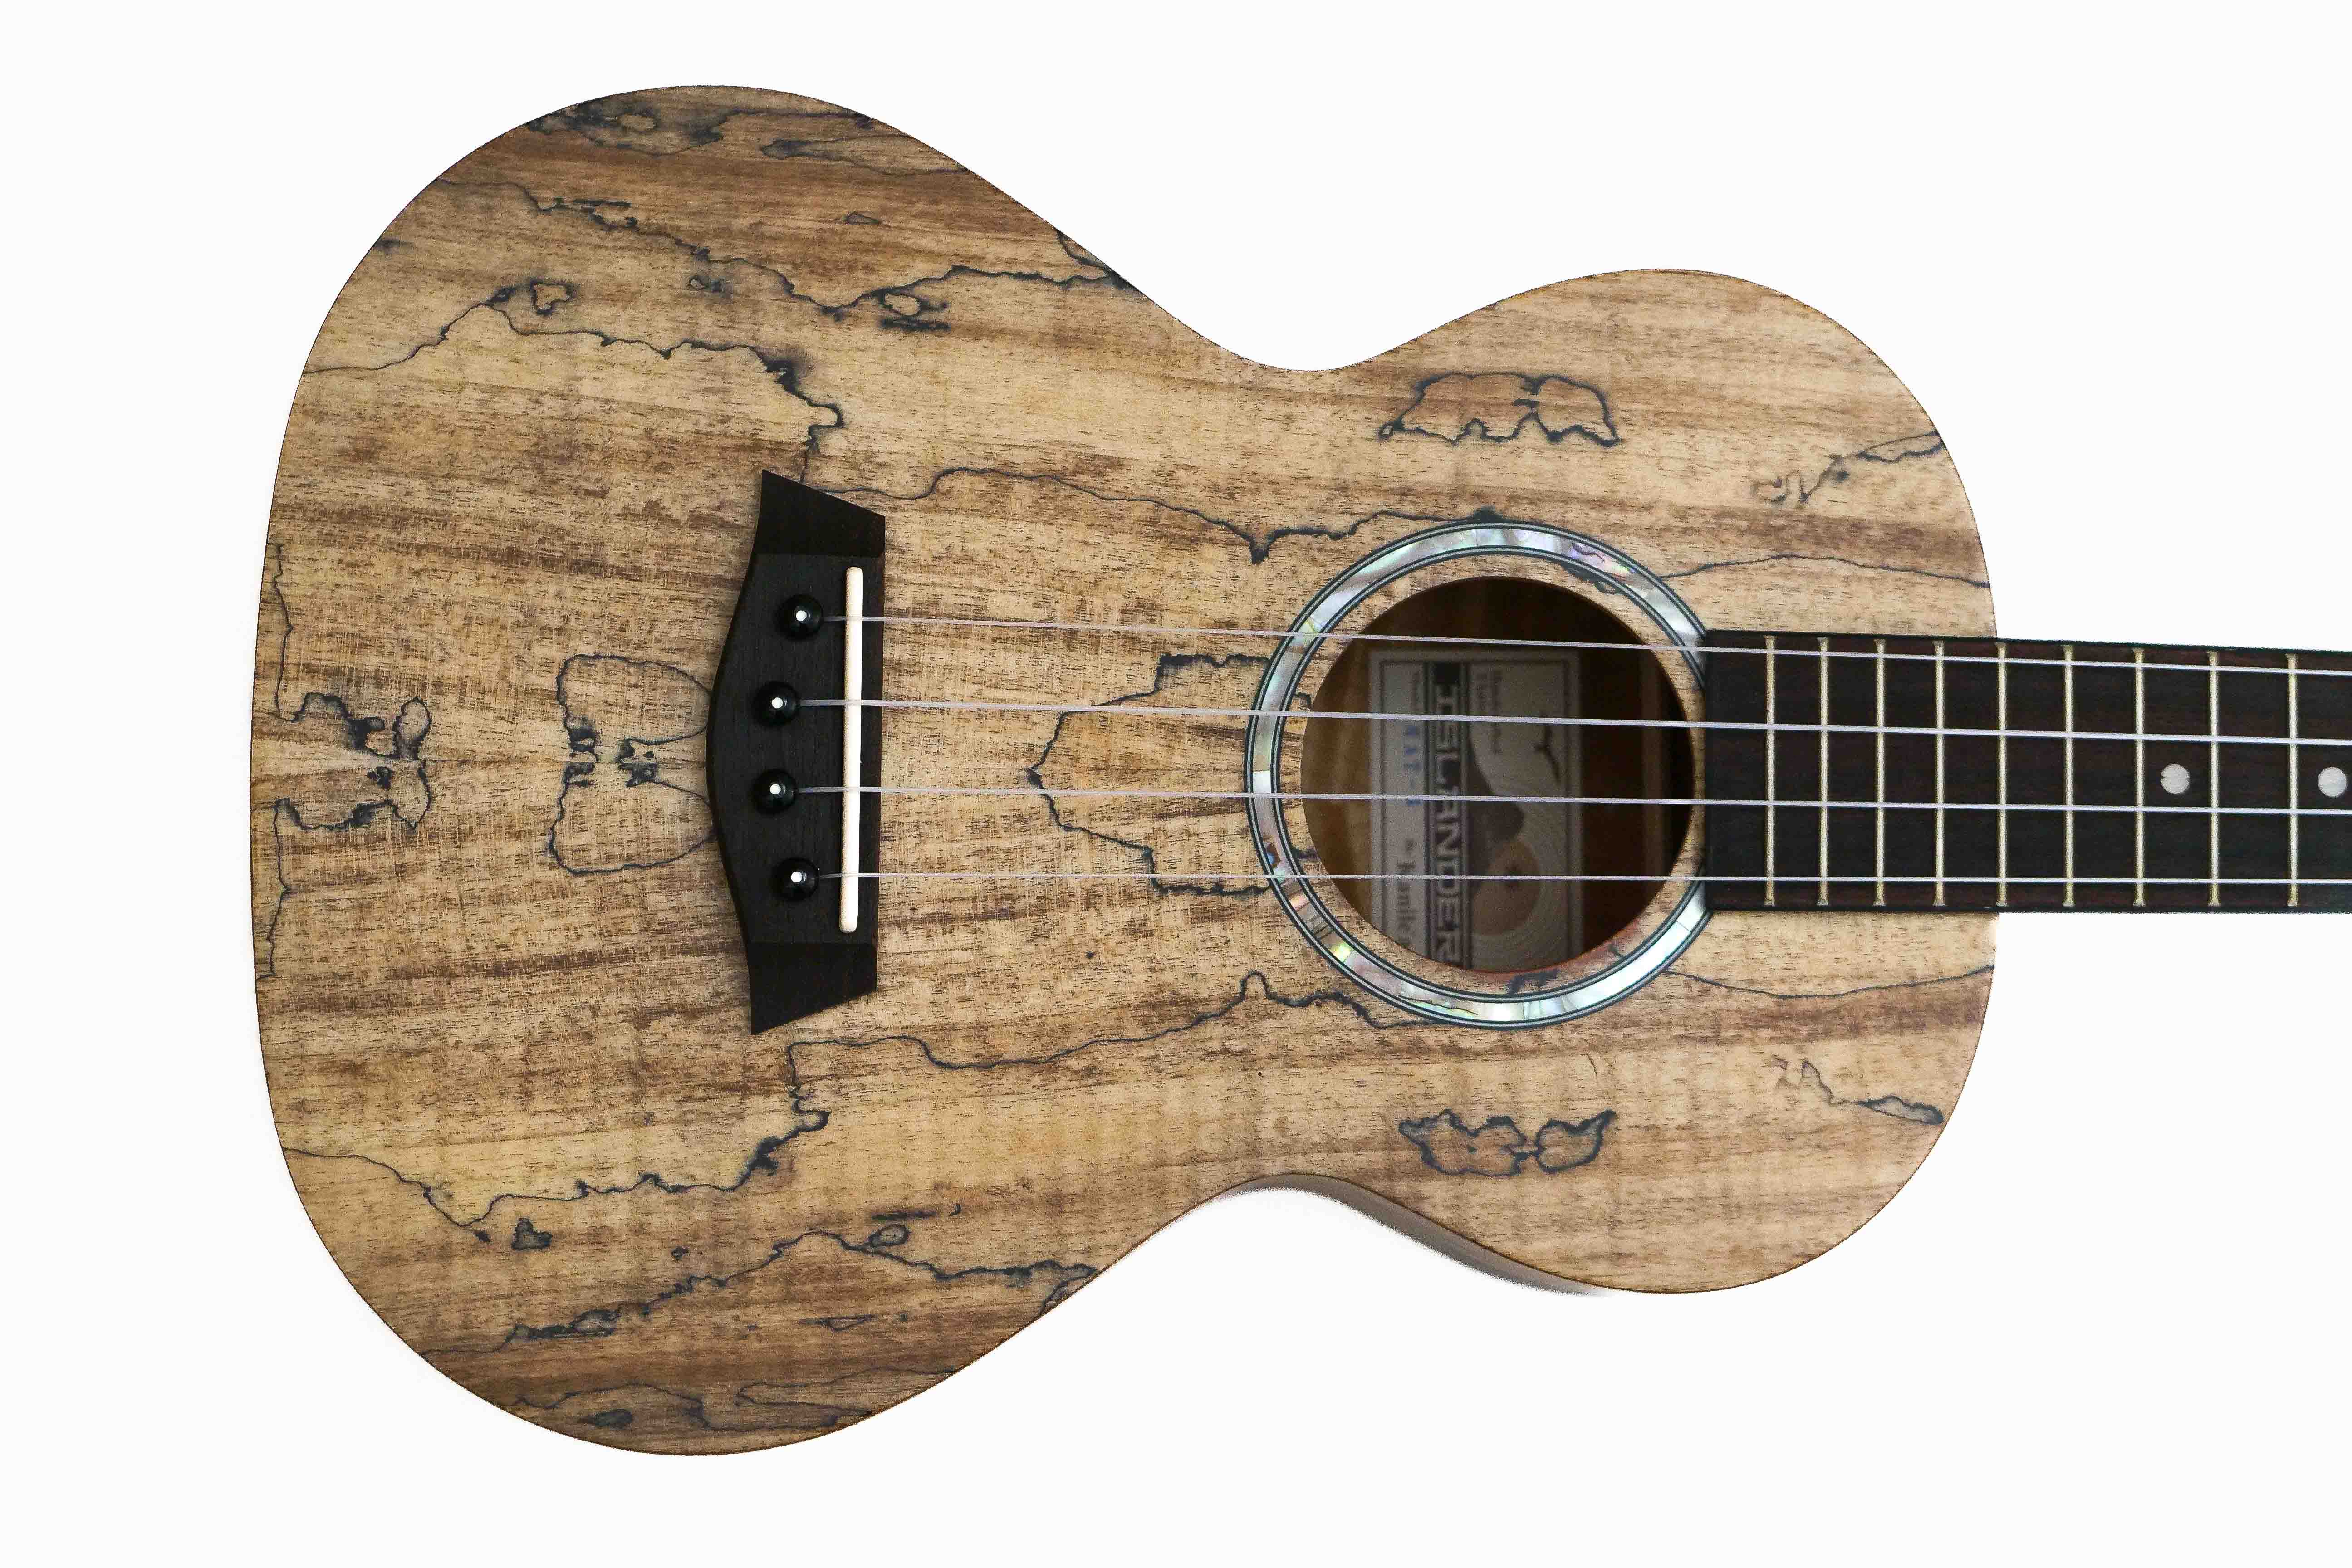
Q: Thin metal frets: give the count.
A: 9